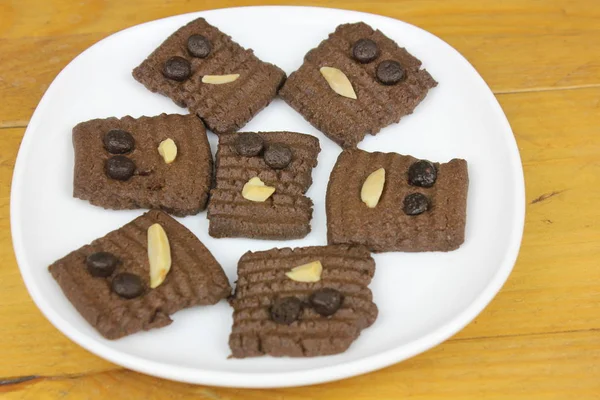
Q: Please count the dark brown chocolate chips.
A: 14